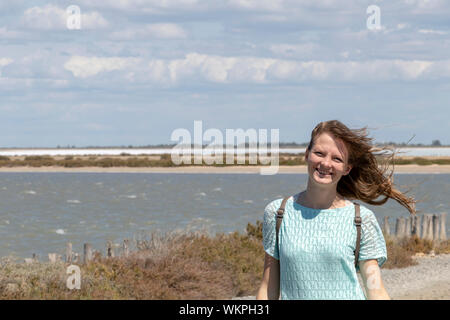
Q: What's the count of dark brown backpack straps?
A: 2